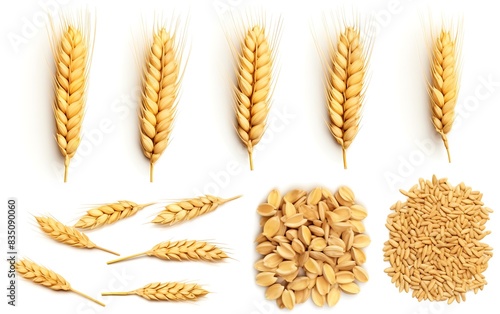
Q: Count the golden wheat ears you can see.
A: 11